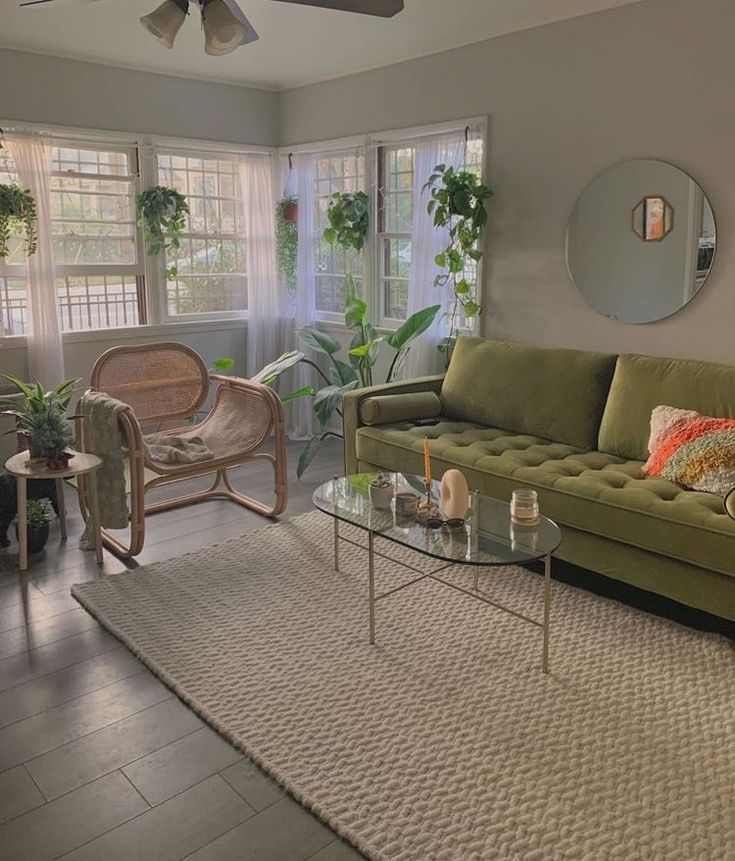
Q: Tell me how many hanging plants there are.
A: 5